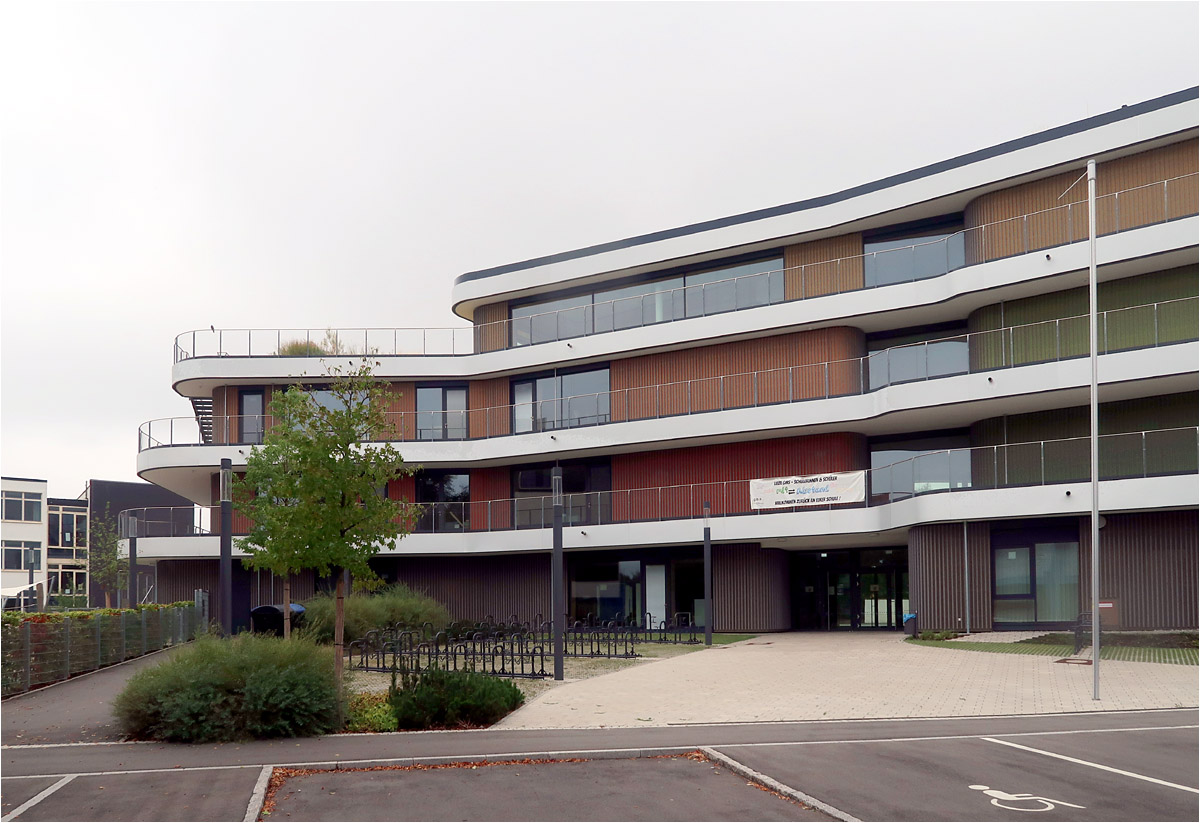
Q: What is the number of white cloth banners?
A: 1